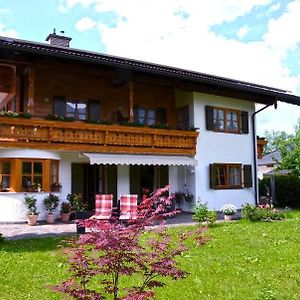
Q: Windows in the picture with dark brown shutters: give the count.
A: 4